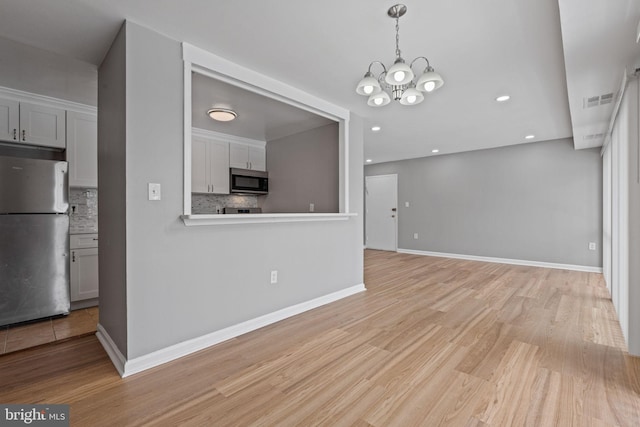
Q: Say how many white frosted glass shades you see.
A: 5